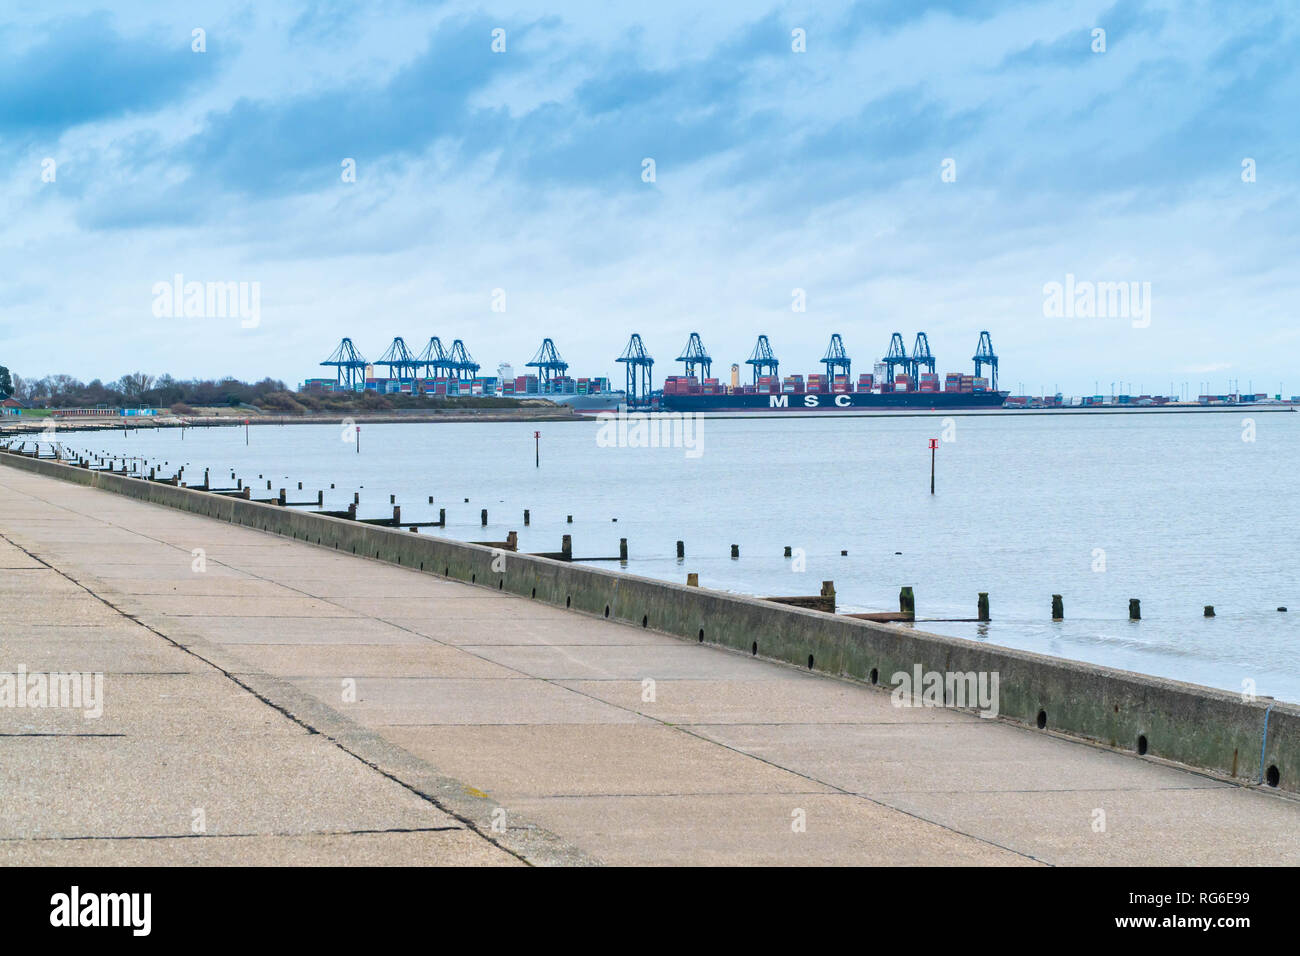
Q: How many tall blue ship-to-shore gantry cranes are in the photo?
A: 12